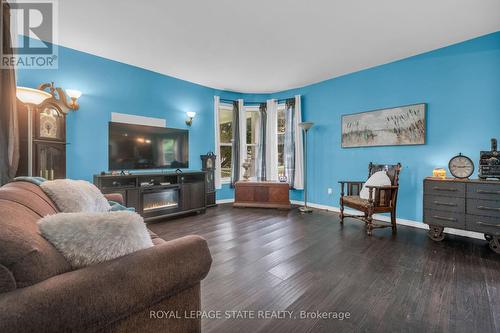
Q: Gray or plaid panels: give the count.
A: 3